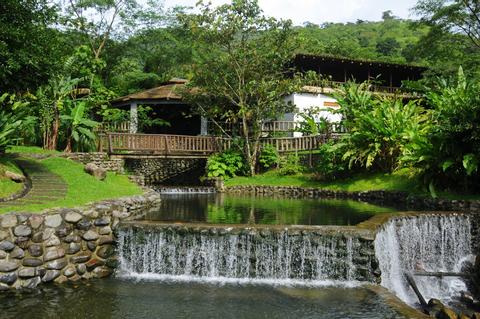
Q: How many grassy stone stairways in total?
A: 1